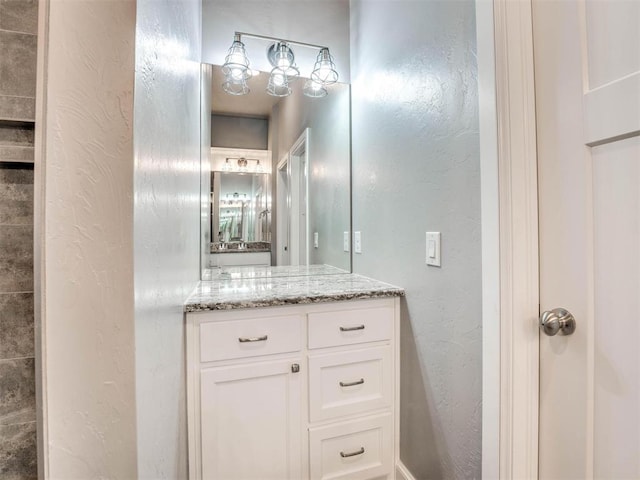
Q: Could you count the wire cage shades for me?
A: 3